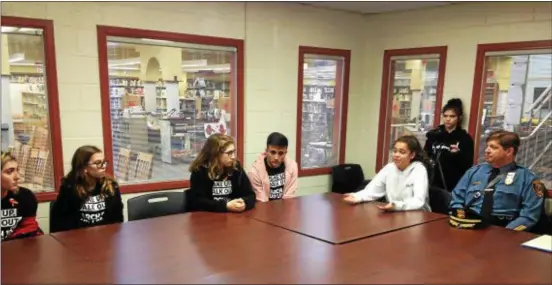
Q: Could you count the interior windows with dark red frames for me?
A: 5